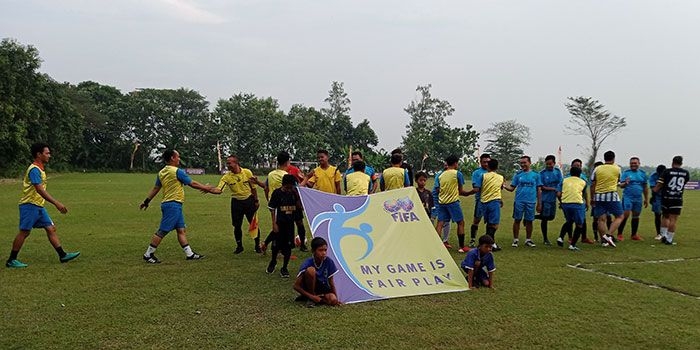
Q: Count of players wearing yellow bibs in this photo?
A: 9